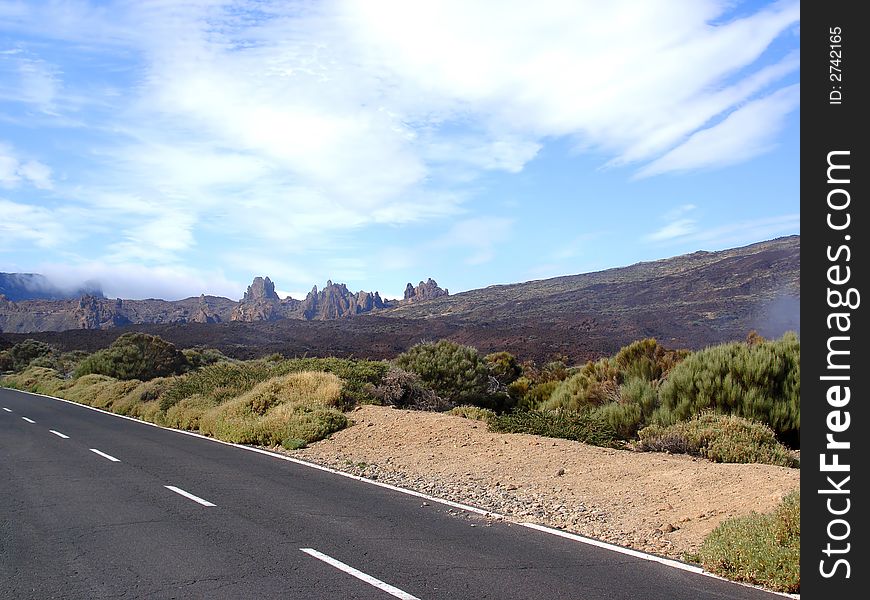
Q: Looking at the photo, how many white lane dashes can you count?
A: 6